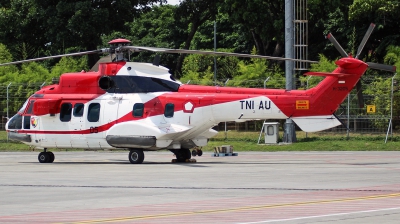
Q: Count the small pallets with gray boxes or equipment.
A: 1